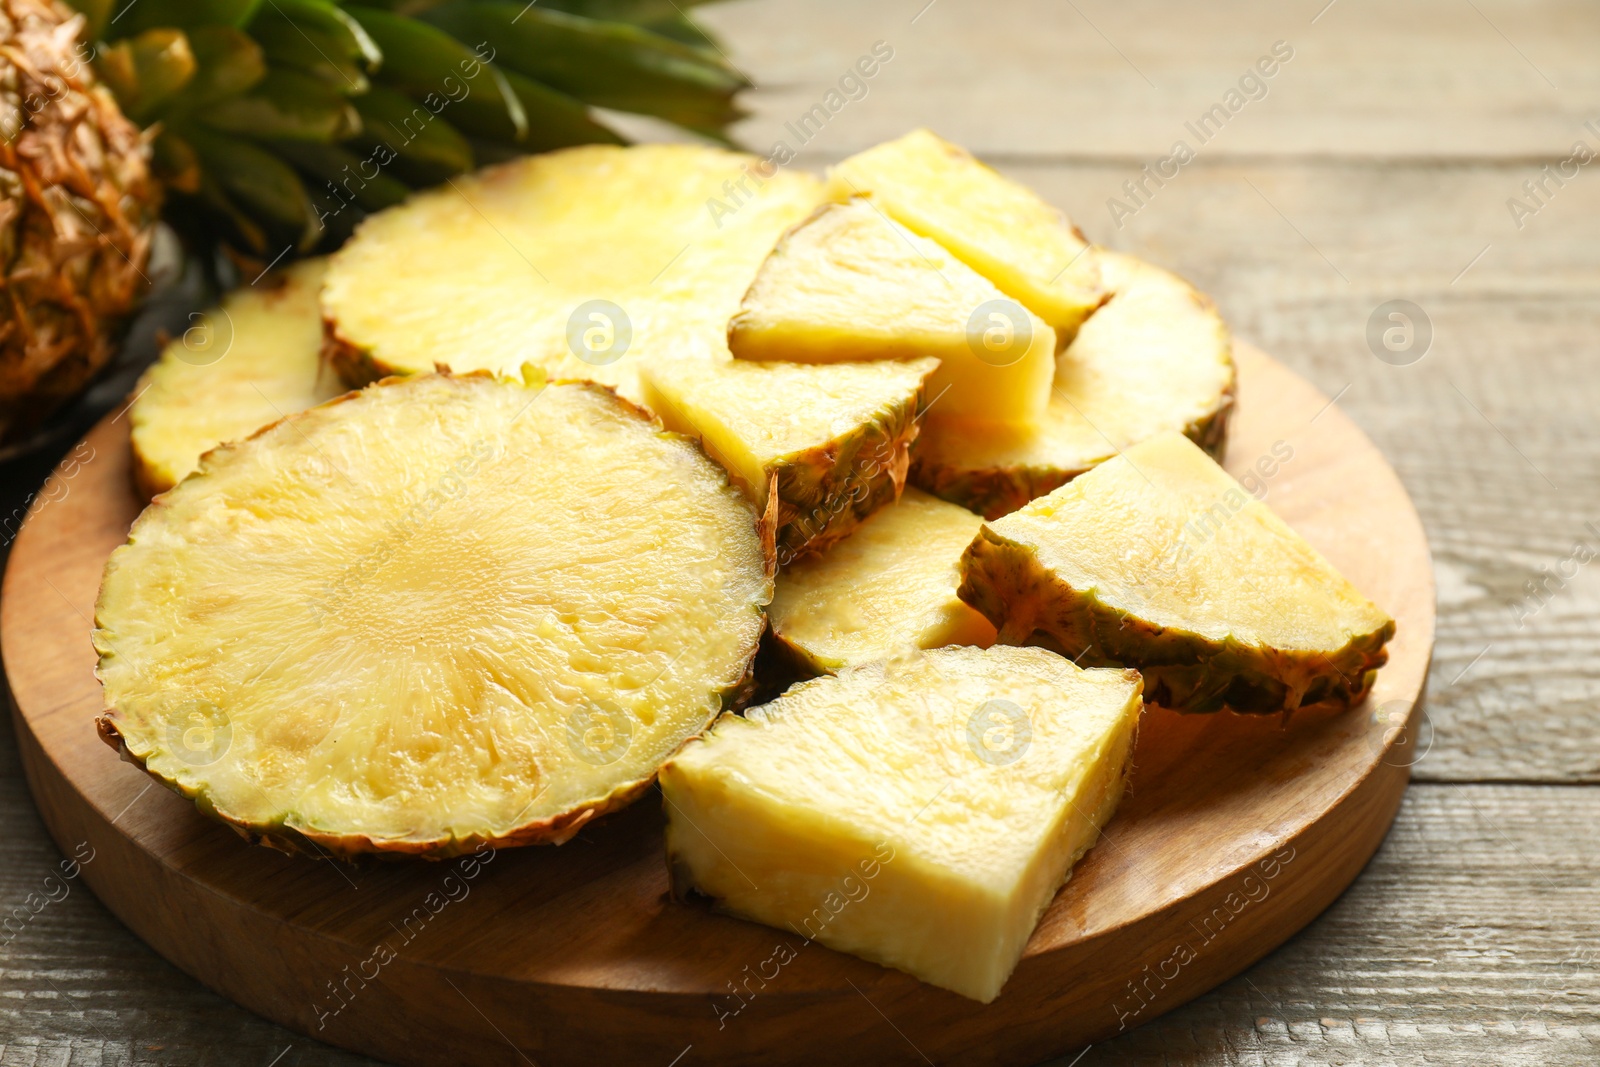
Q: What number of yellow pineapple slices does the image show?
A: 10